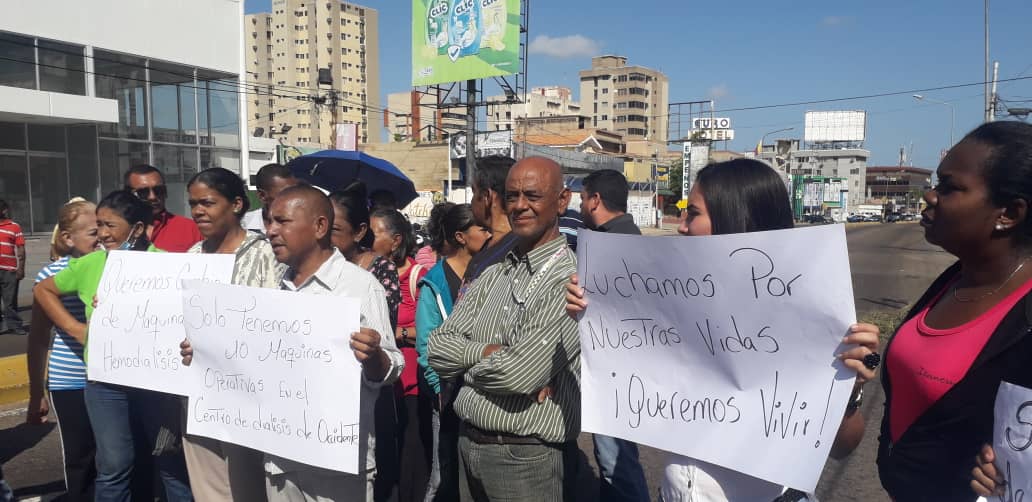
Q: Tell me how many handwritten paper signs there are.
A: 4